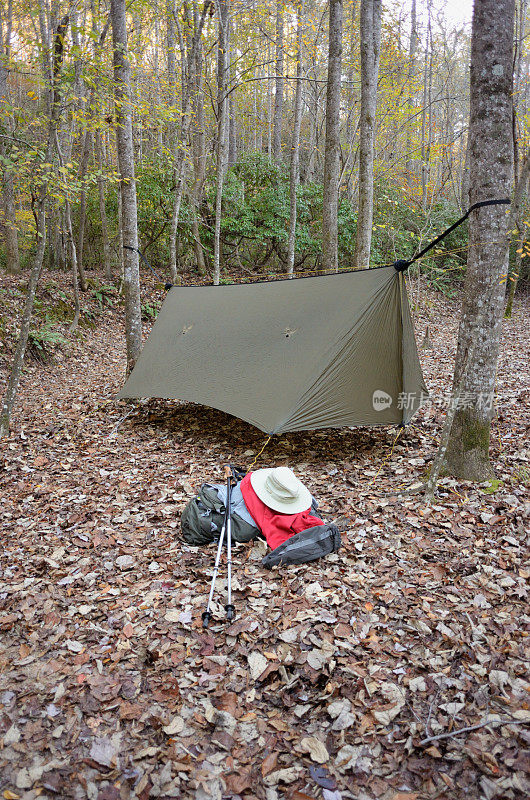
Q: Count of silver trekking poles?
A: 2